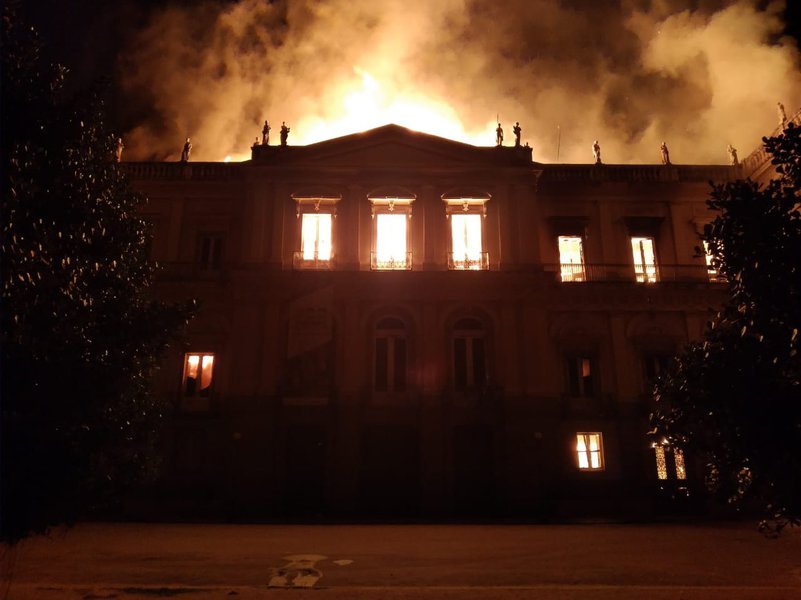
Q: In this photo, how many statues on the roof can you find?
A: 10